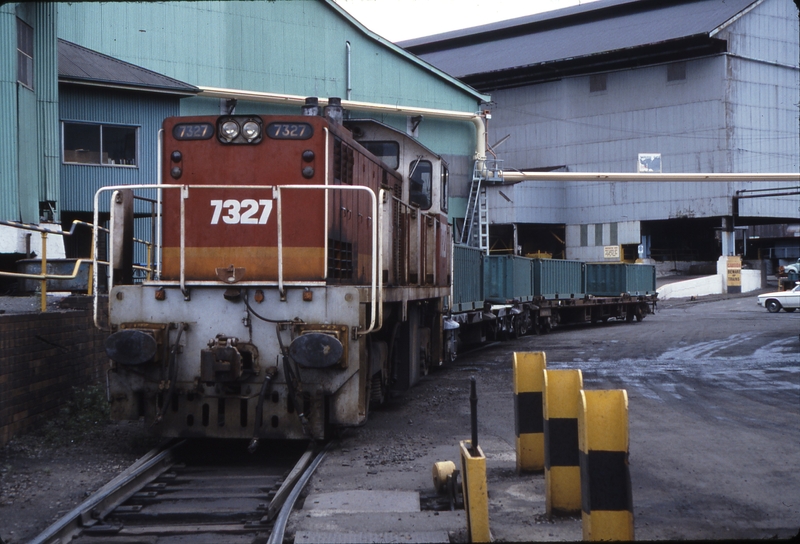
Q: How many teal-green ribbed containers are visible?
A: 4